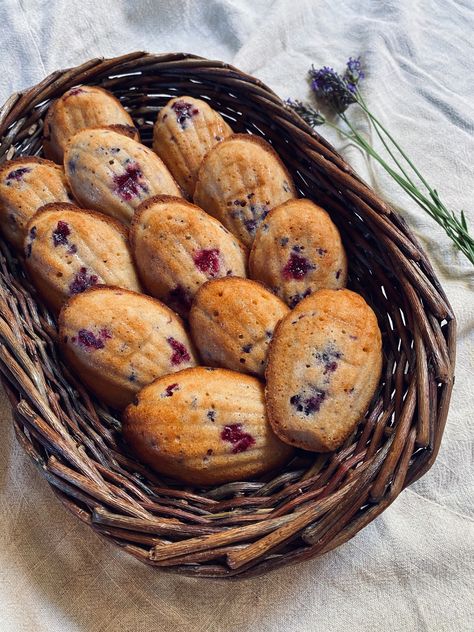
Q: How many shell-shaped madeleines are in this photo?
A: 12